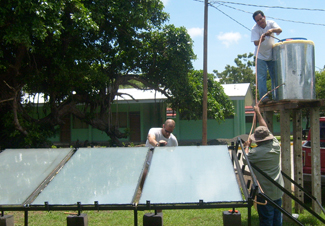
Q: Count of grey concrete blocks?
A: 4